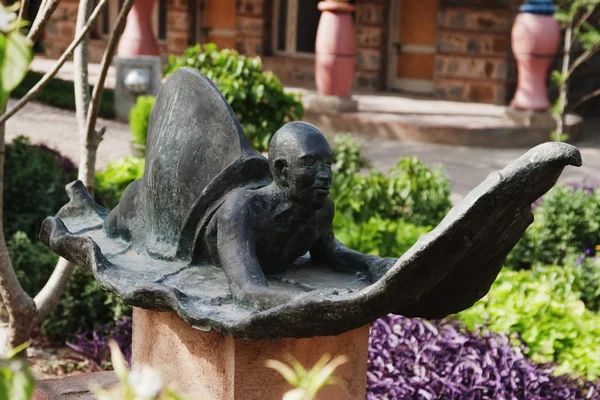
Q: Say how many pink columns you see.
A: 3